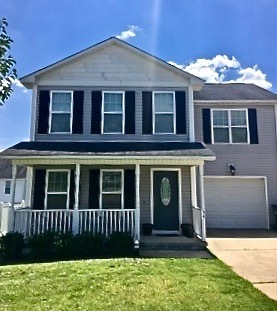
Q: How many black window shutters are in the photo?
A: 12